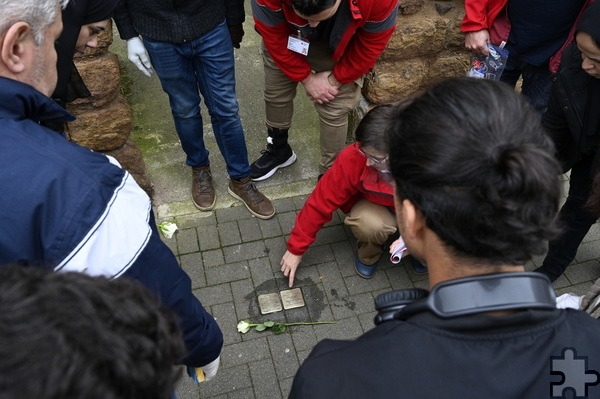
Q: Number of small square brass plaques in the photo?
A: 2